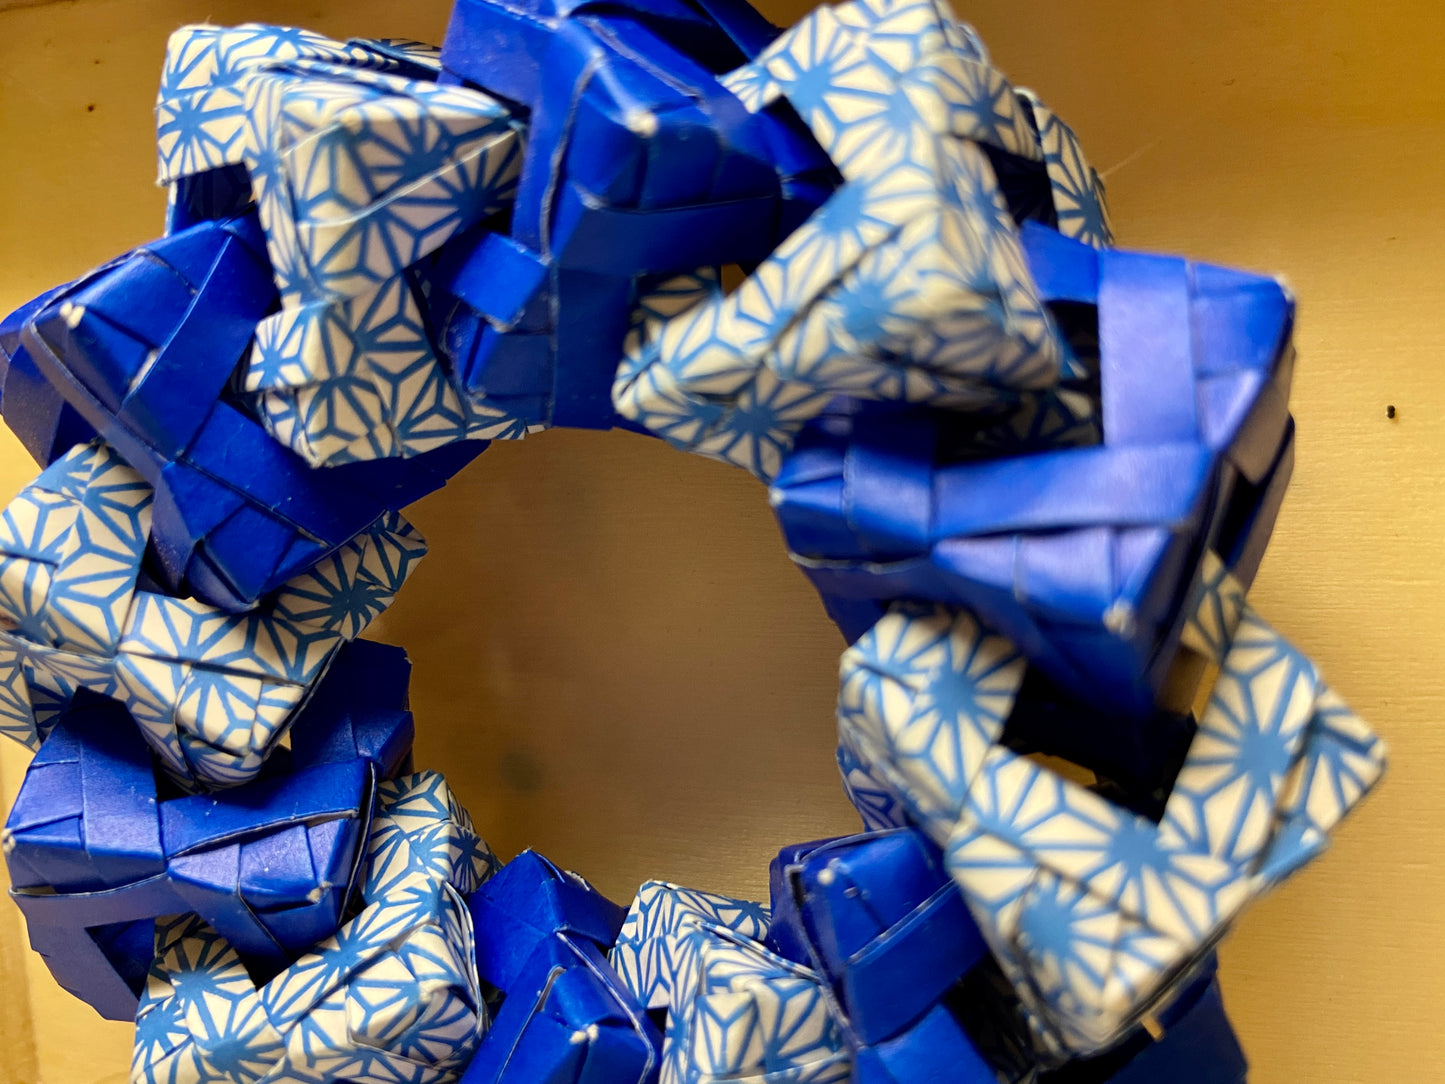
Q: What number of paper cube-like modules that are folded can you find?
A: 12